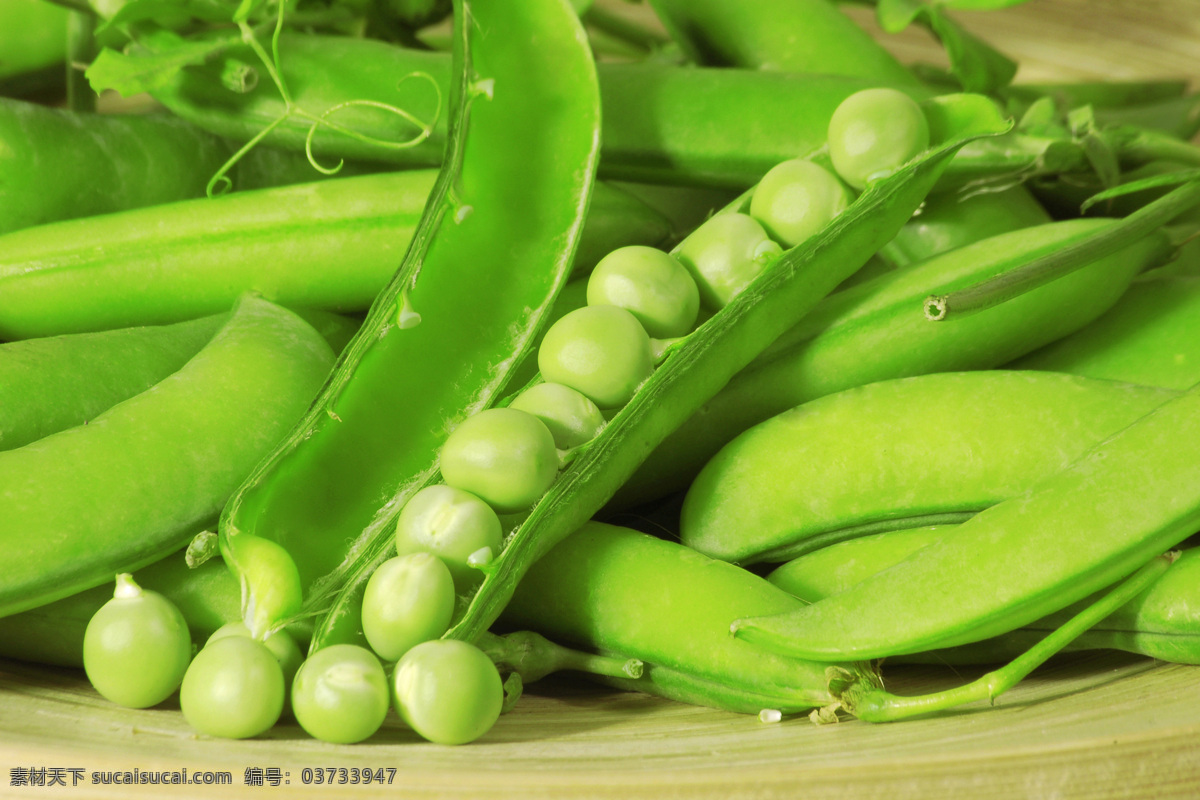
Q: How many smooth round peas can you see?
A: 14